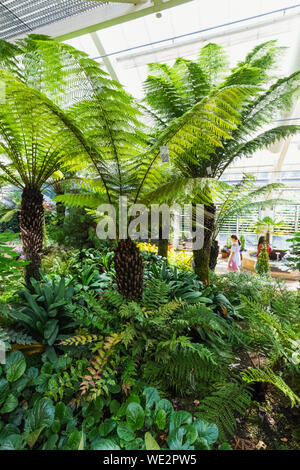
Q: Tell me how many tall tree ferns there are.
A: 3